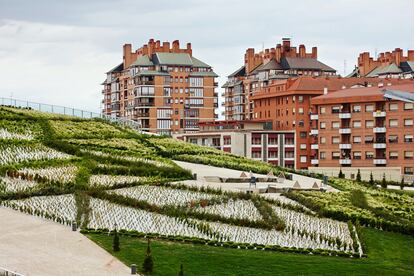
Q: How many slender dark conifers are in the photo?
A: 8